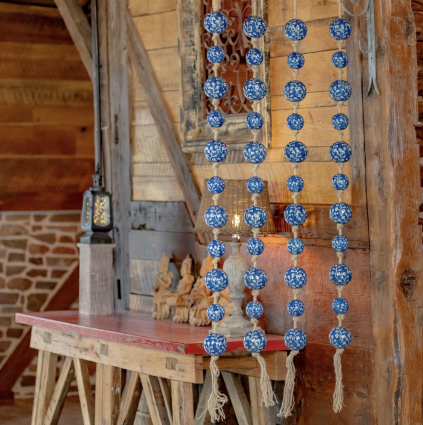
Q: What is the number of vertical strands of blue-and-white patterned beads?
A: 4